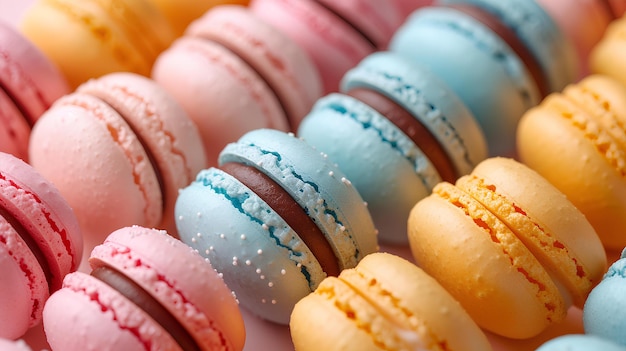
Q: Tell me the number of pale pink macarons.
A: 2